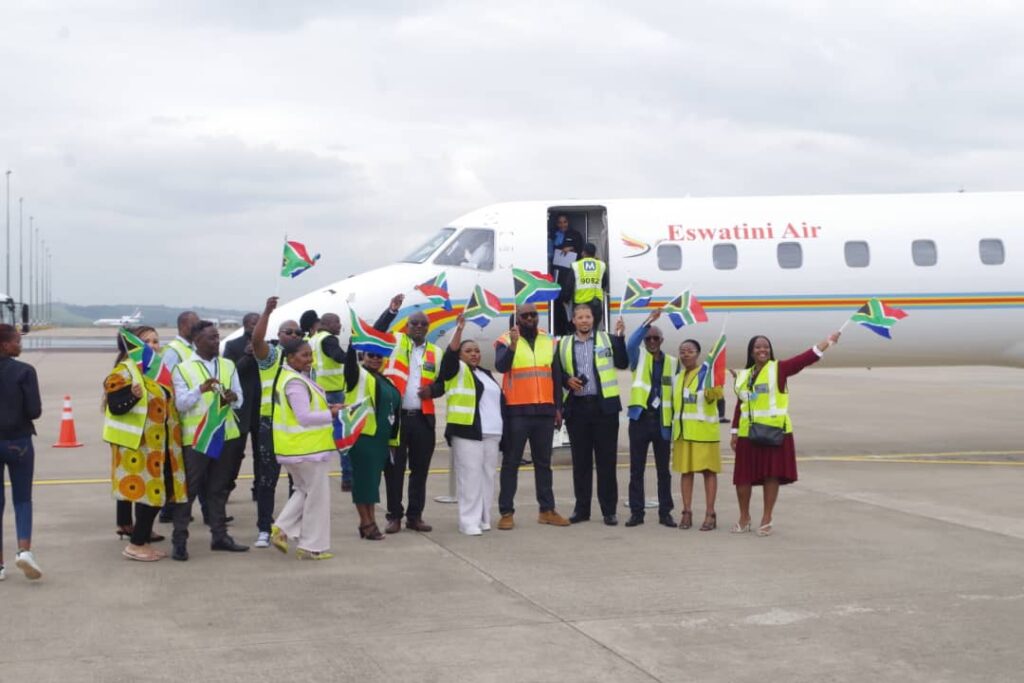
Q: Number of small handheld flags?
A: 12